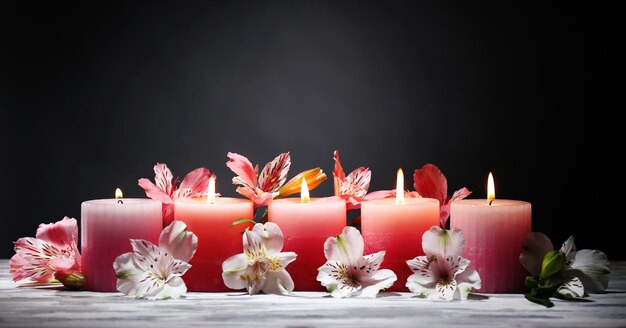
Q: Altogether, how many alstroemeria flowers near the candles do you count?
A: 10